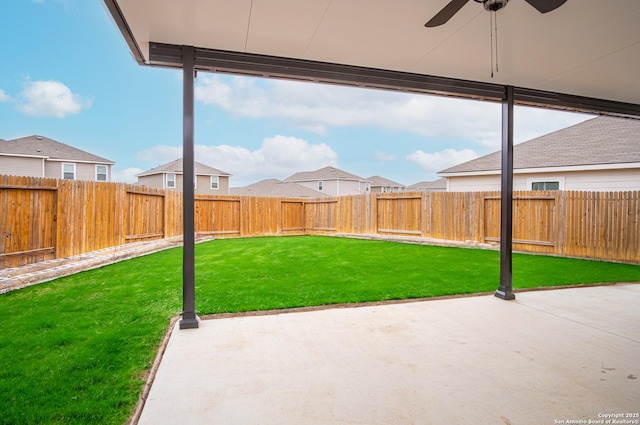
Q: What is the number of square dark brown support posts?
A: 2